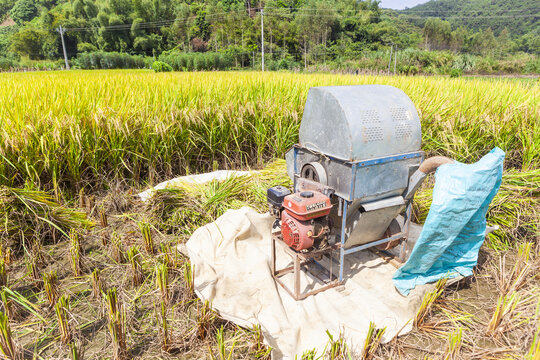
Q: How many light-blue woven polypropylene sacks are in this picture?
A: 1